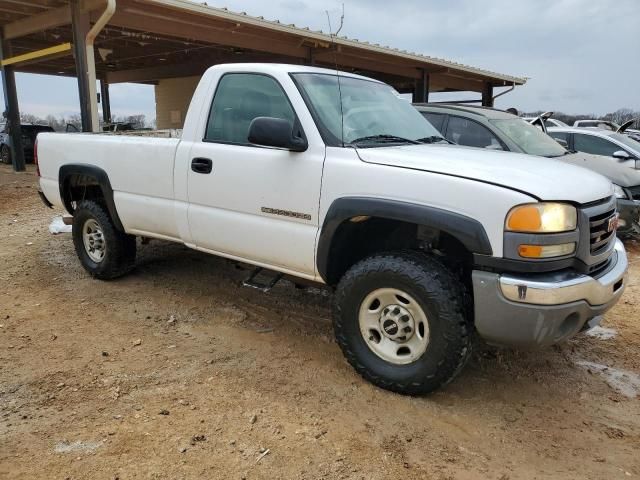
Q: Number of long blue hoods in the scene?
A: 0